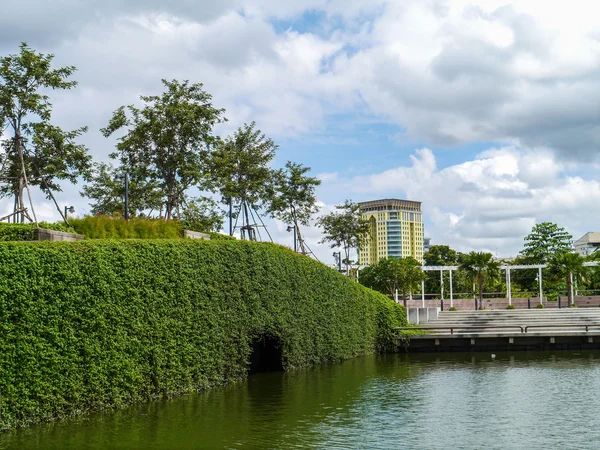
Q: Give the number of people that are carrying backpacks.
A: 0